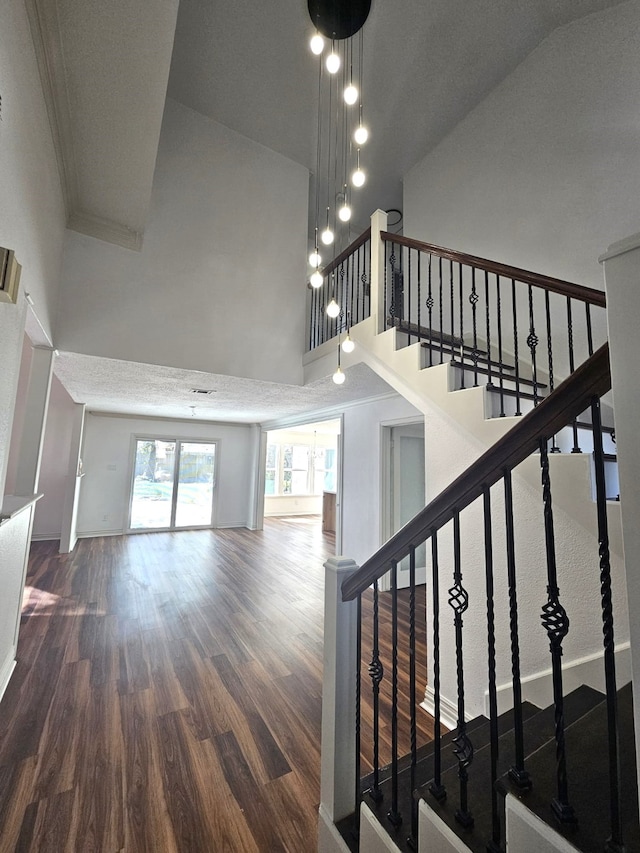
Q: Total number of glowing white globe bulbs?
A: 12